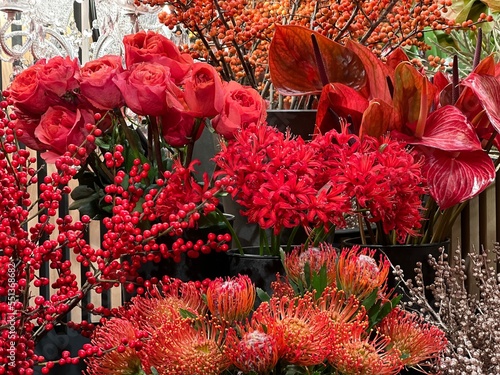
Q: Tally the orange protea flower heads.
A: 11